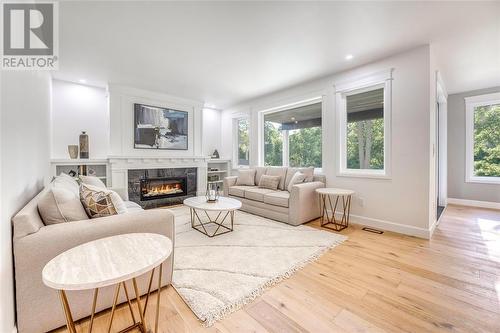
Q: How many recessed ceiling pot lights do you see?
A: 3